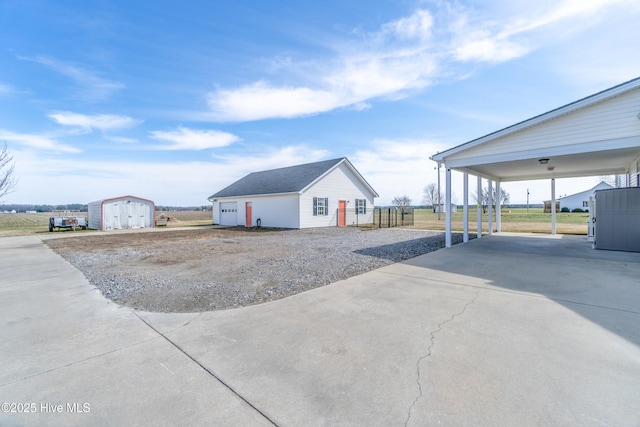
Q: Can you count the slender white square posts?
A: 6